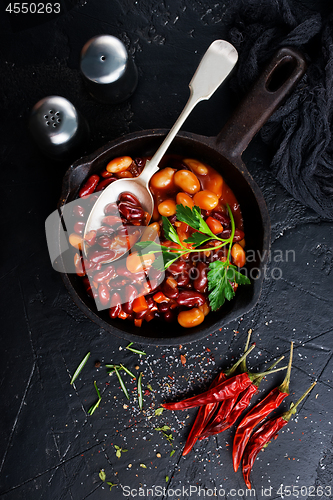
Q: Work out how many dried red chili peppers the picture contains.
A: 6